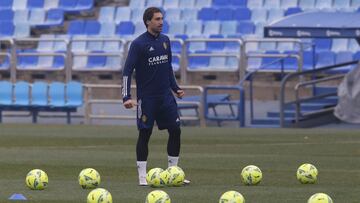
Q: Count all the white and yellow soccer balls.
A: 10